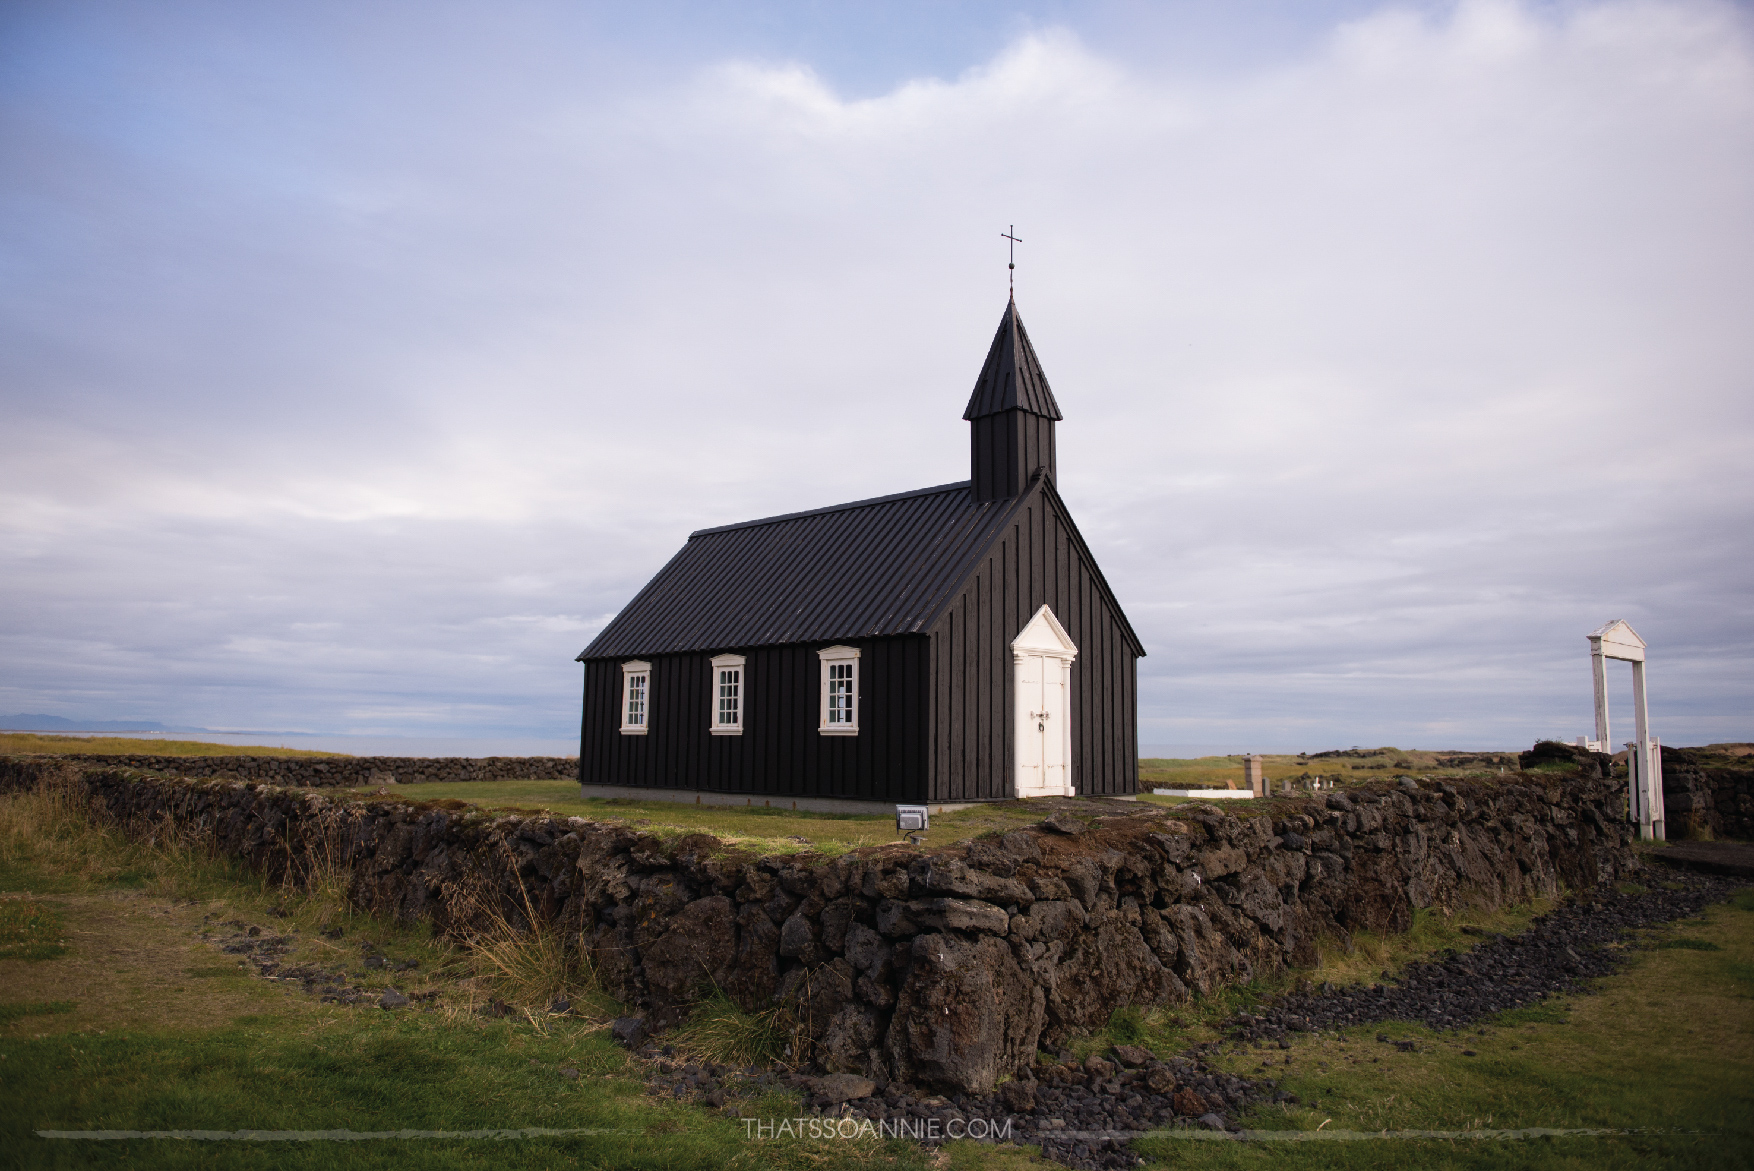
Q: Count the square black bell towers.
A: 1